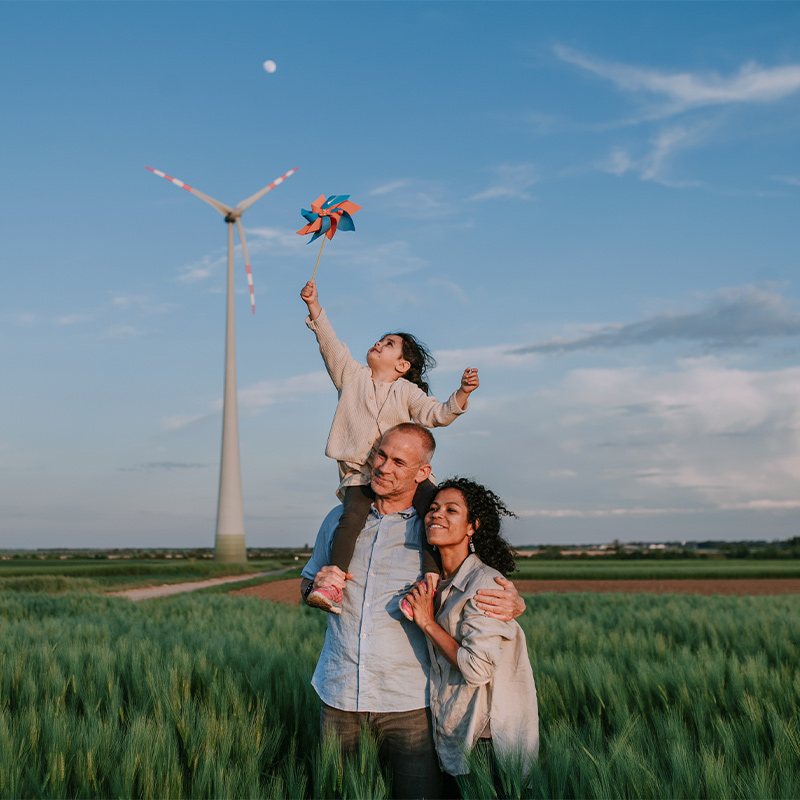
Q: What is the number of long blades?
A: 3